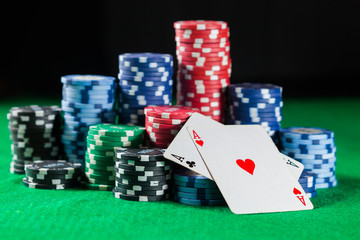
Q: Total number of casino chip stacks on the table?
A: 12